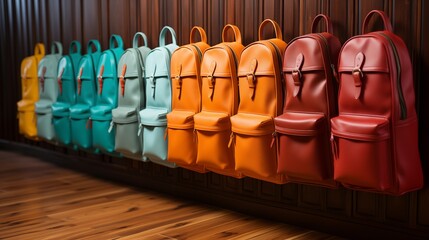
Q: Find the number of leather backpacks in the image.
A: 12